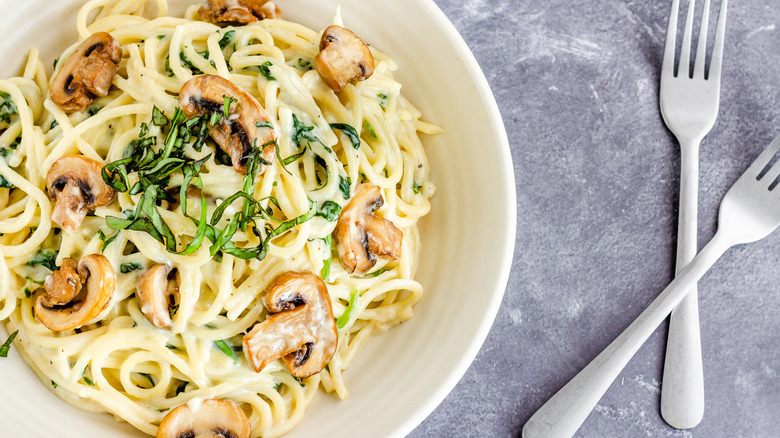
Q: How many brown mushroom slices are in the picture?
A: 10